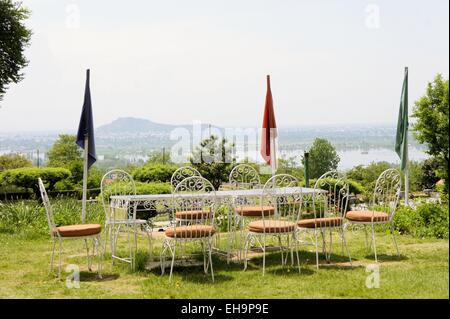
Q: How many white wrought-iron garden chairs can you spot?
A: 8